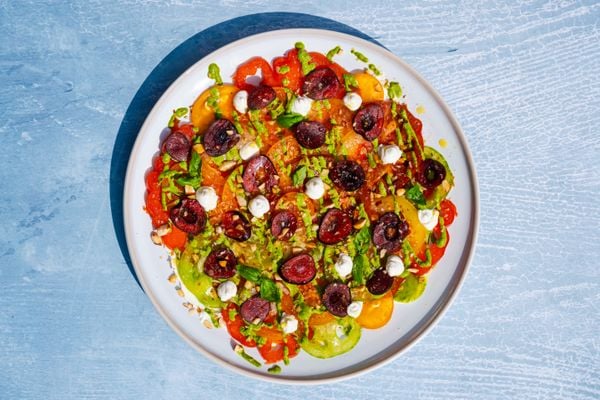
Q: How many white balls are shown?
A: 14